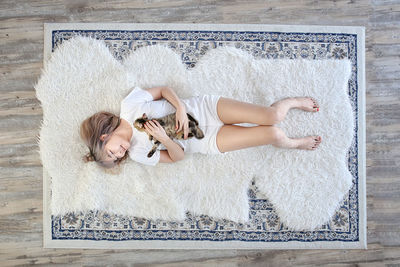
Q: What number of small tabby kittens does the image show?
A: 1